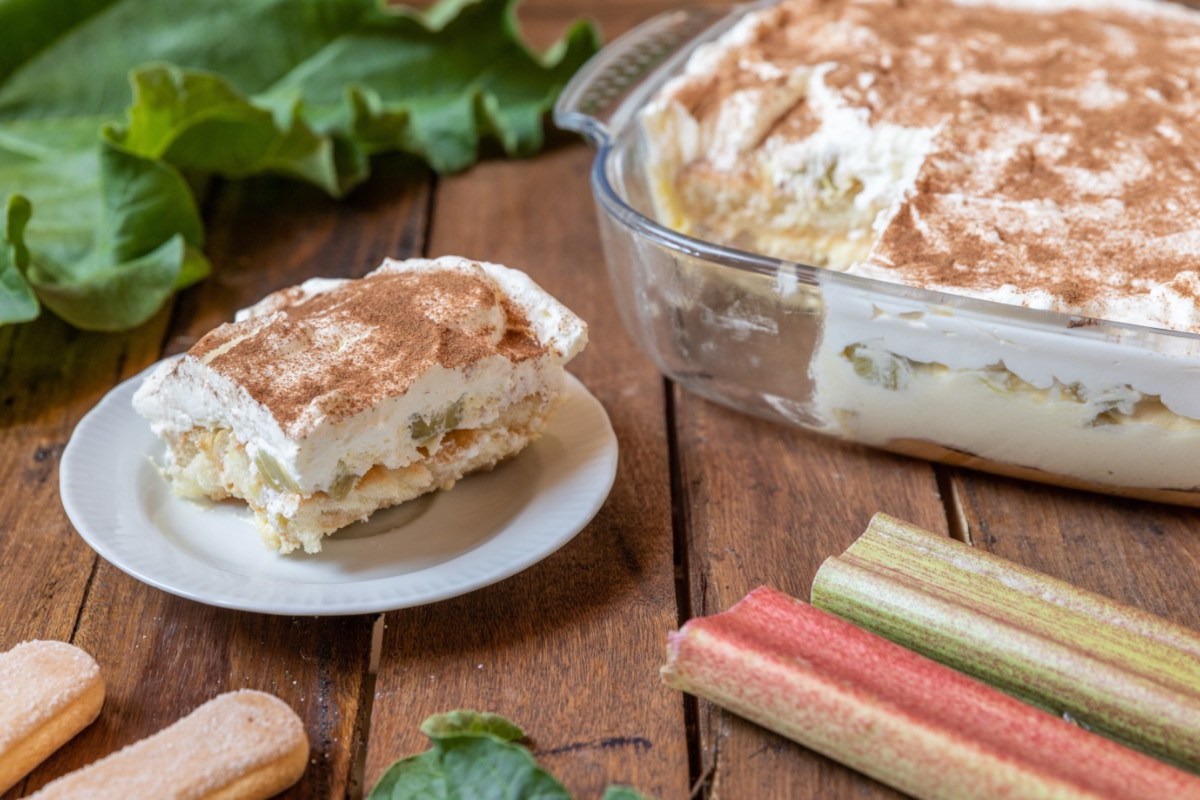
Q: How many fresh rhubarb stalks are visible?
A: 2